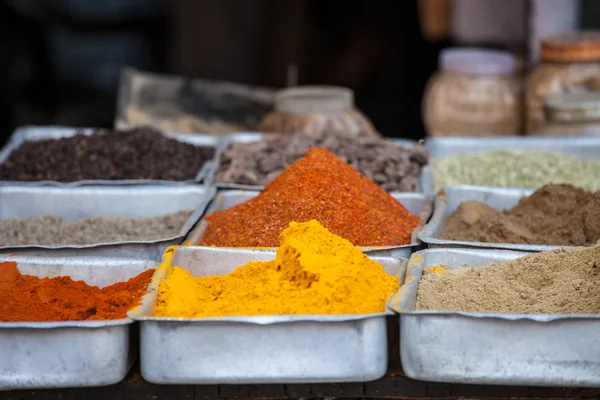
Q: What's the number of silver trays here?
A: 9